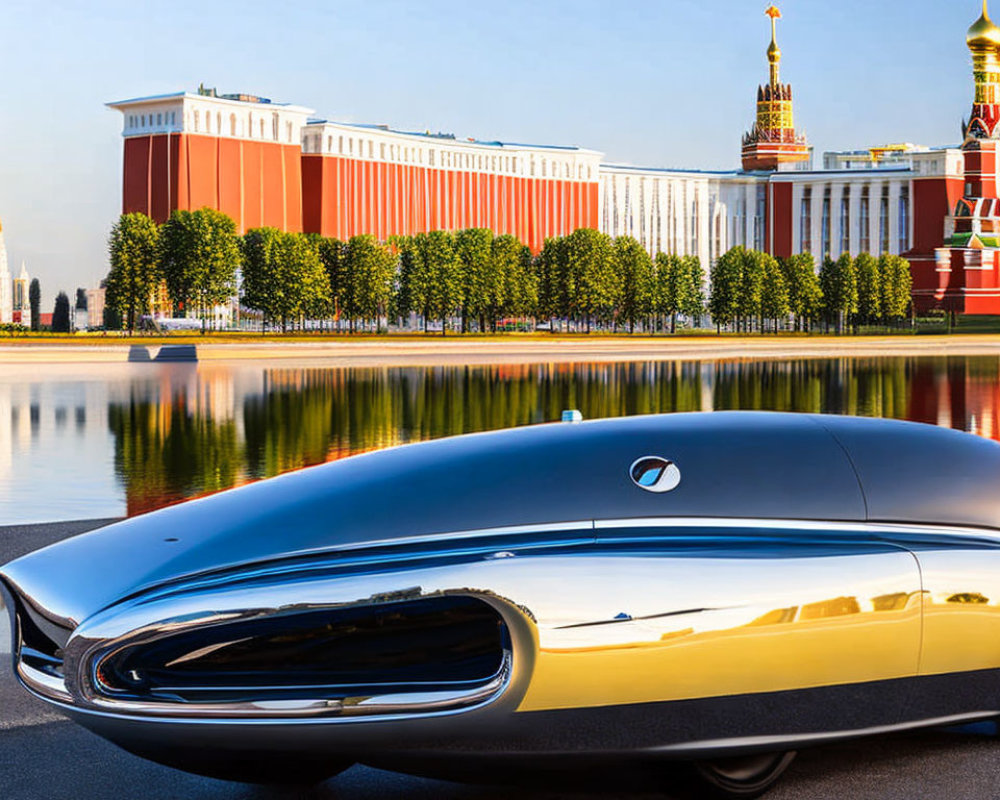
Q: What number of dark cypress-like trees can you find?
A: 3